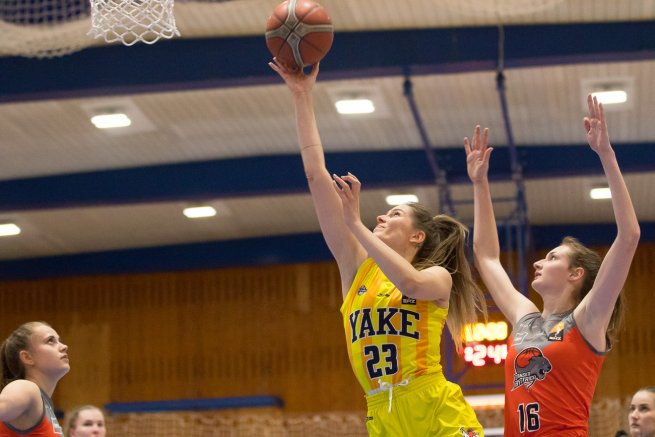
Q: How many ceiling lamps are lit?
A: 7